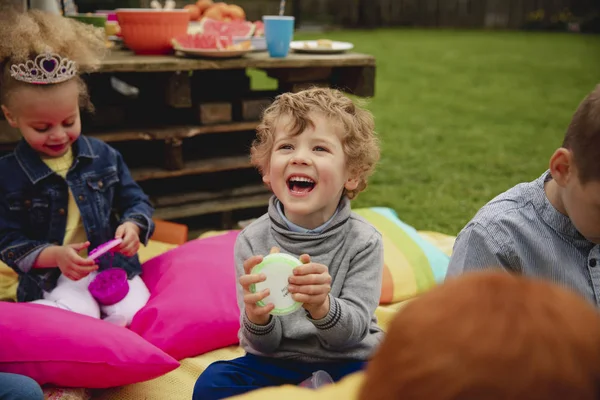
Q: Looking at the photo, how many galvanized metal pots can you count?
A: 0